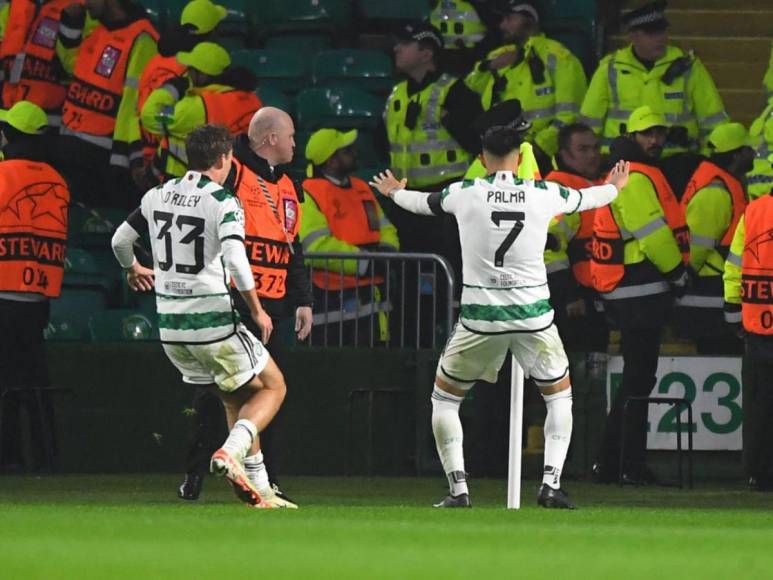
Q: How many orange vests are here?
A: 11